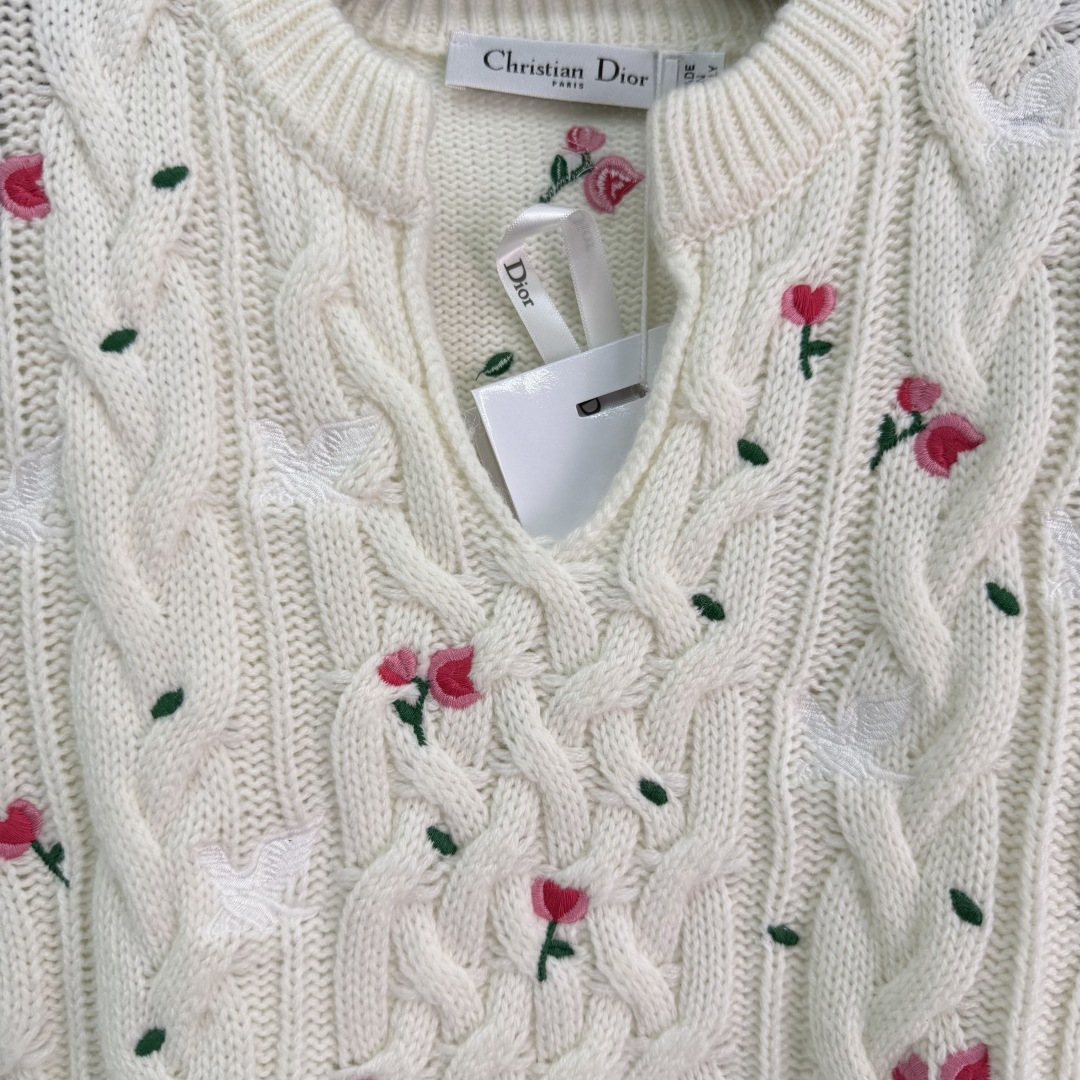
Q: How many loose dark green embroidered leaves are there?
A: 12